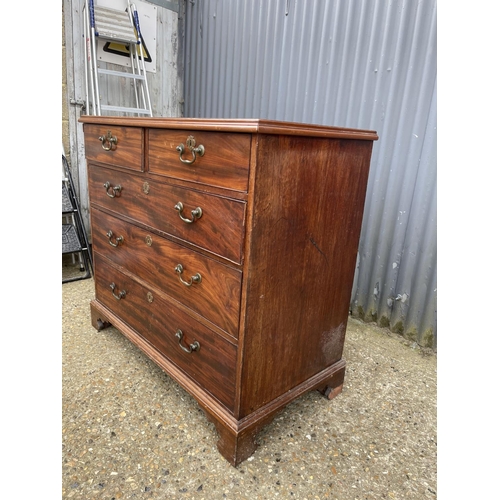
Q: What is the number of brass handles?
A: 8